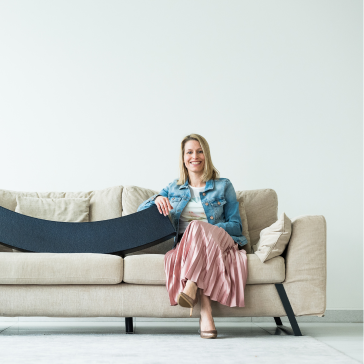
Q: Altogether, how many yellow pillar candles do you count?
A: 0